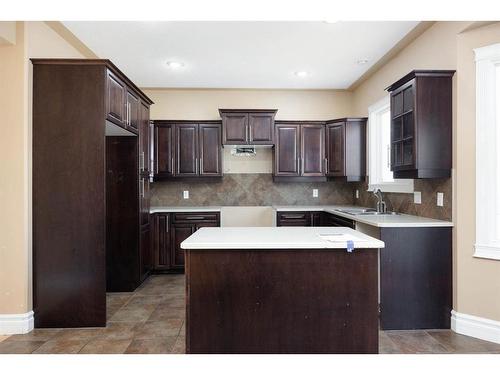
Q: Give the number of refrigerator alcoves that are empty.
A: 1